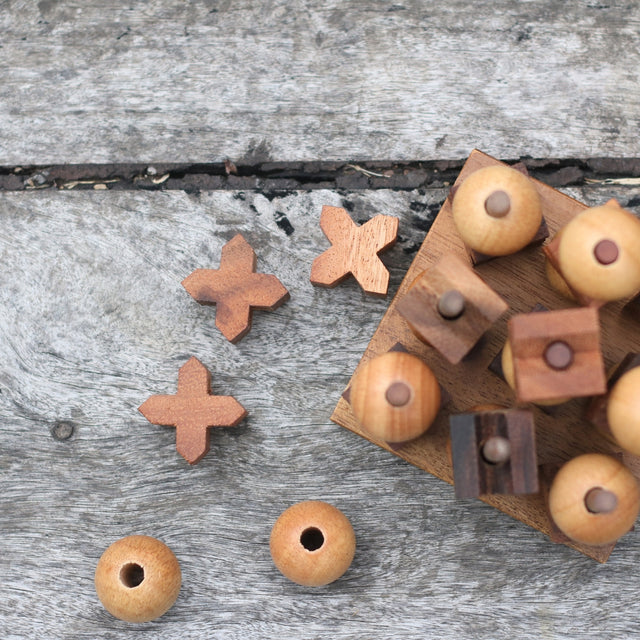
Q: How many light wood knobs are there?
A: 7